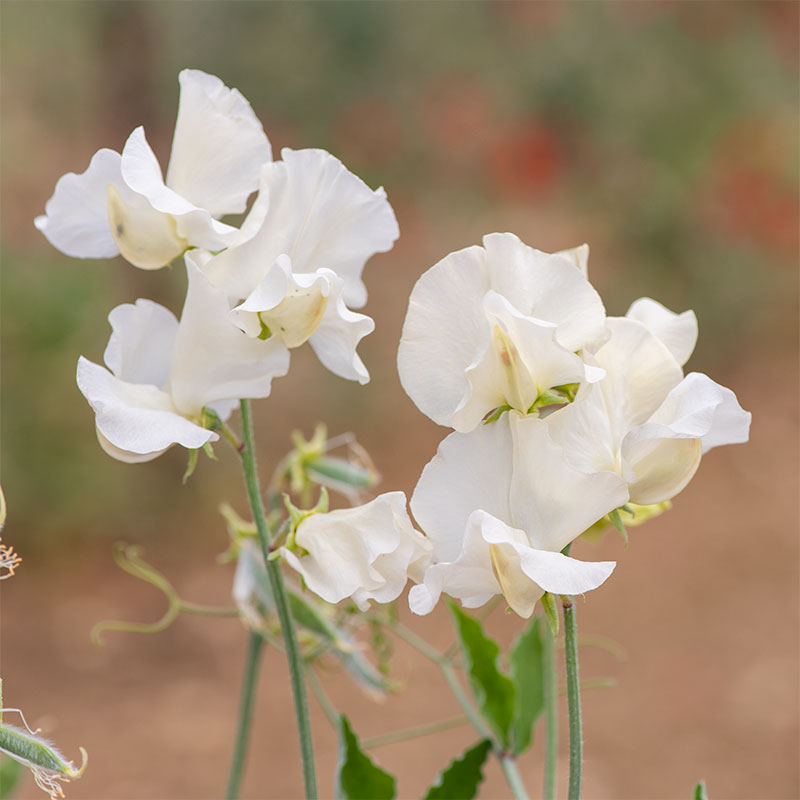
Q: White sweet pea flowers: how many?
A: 7